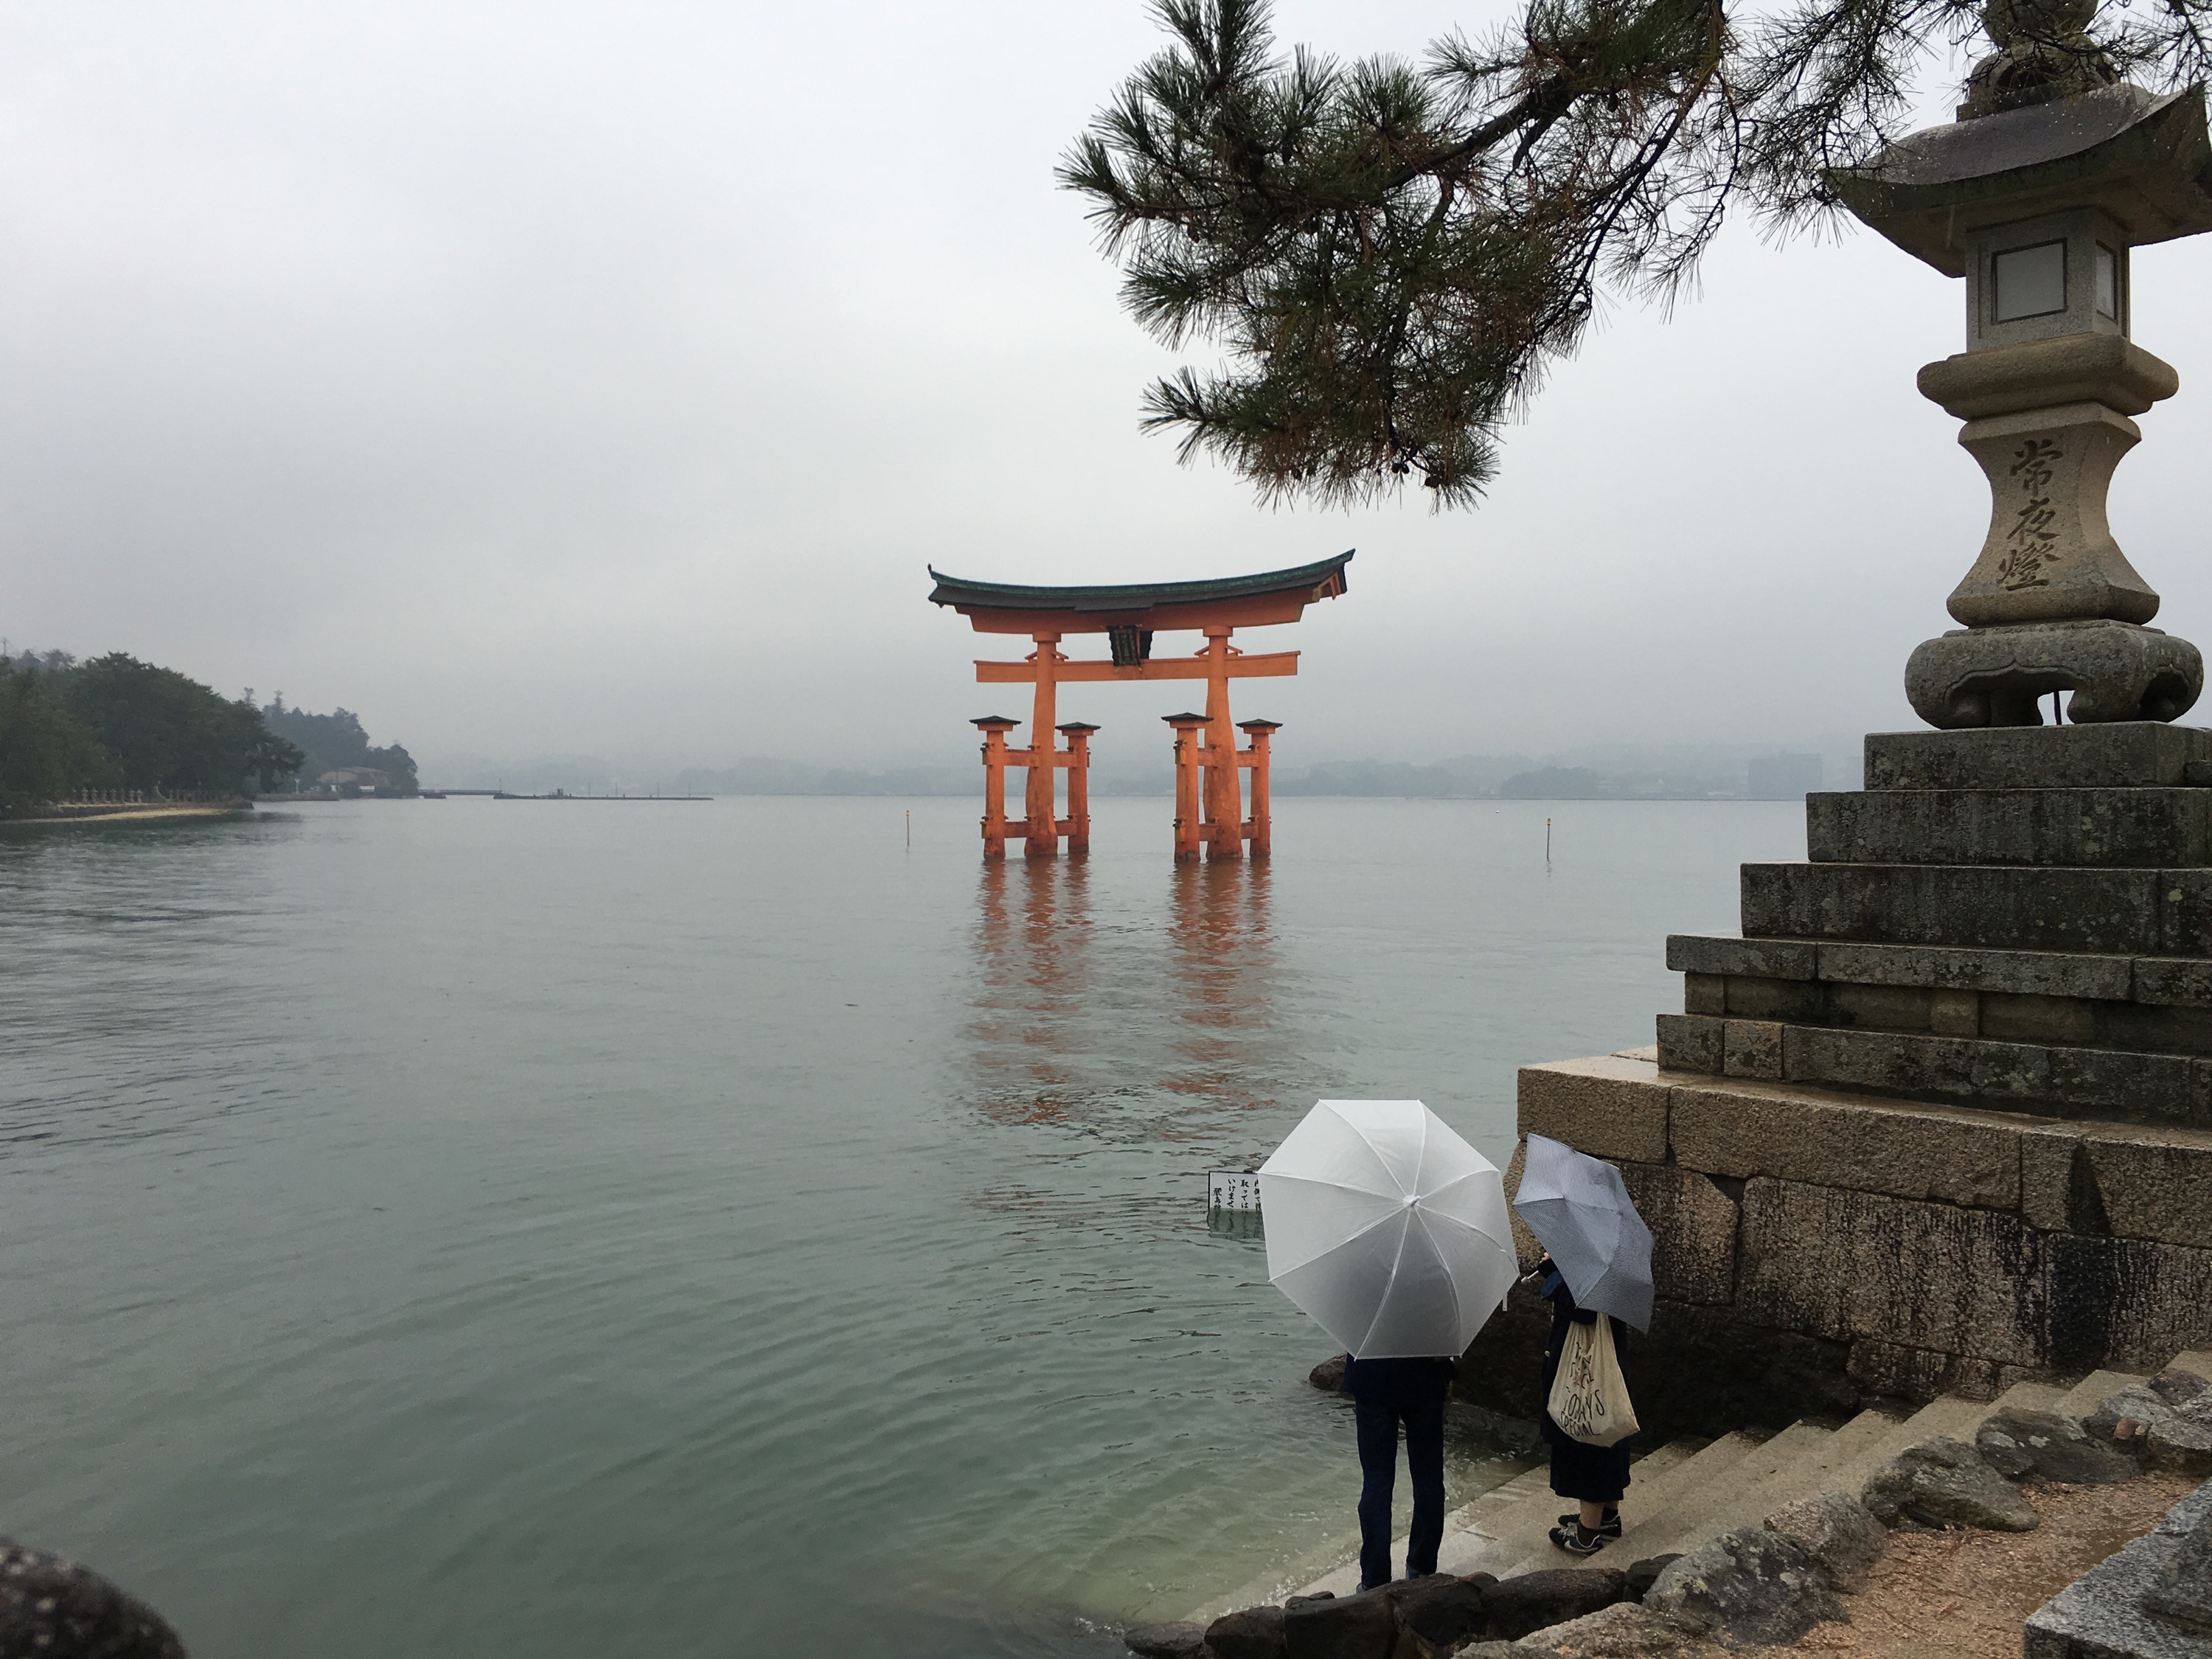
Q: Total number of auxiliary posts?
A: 4